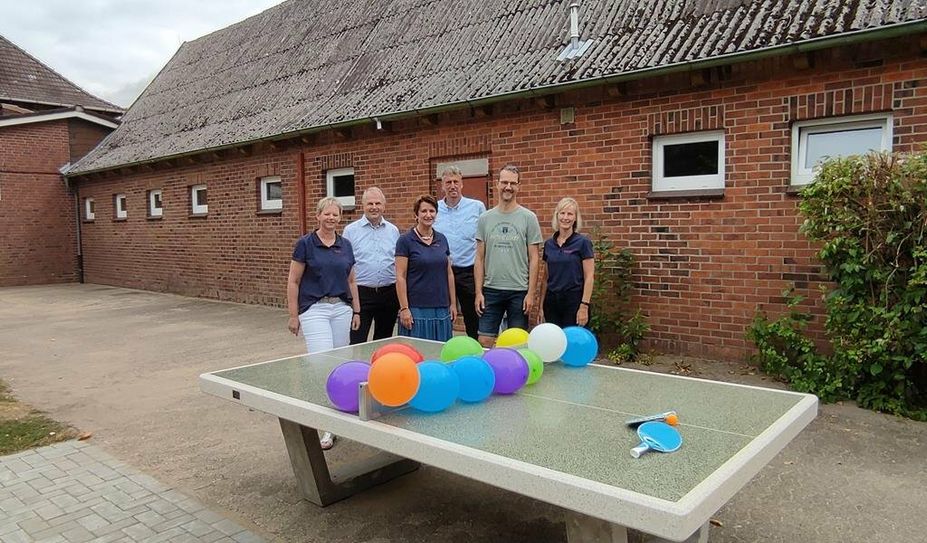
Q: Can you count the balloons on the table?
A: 11